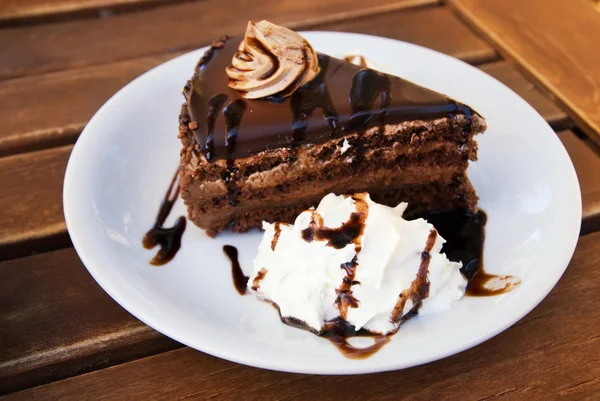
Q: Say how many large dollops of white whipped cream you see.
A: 1